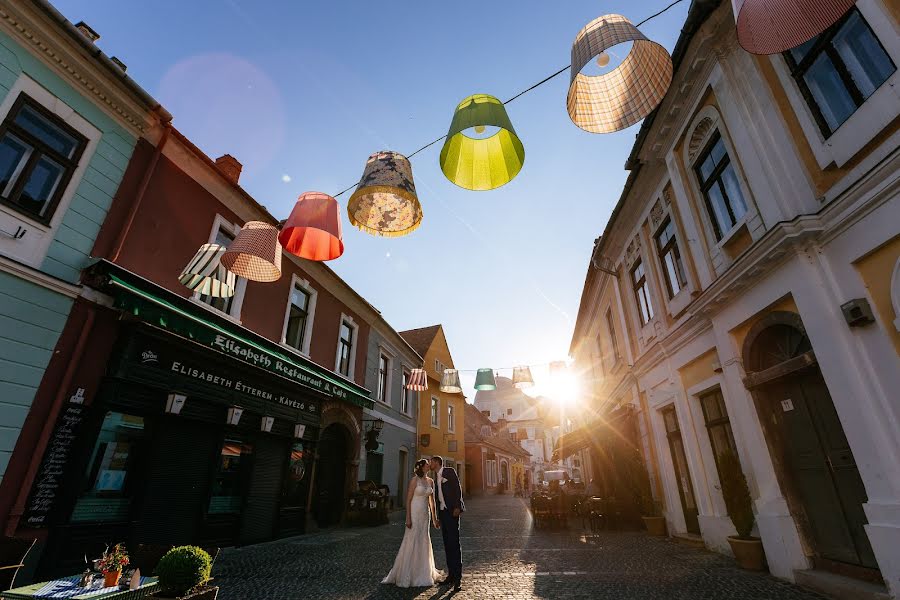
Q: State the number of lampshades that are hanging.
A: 12